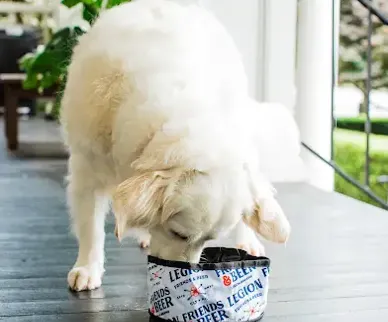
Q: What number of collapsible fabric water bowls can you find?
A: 1